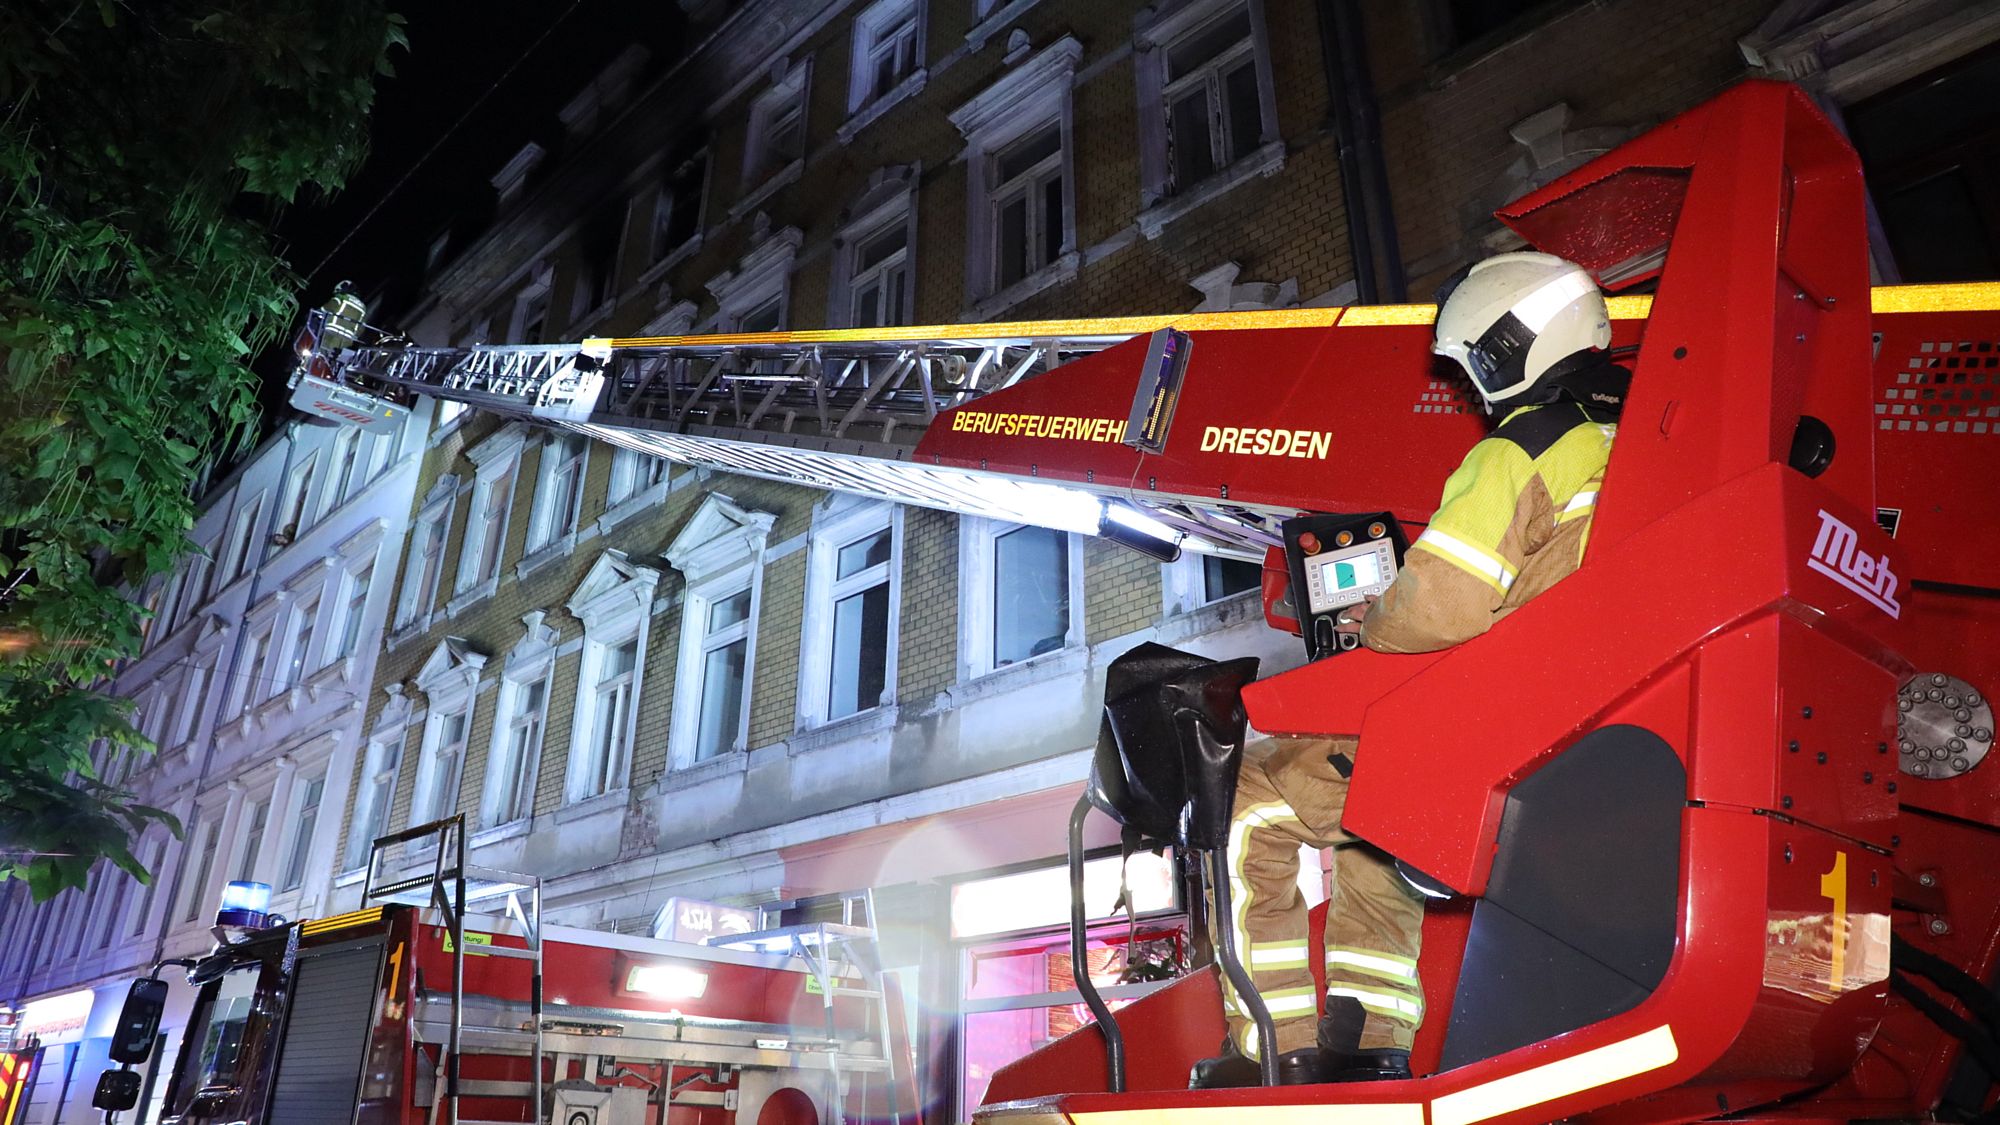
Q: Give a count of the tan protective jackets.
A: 2